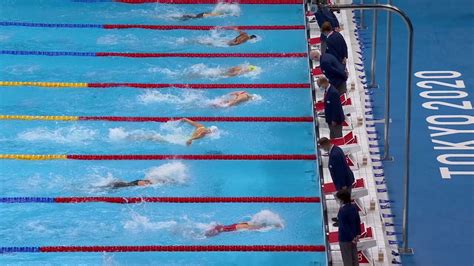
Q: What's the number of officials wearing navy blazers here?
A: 6